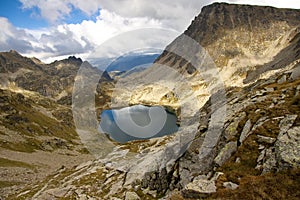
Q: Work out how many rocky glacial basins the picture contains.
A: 1